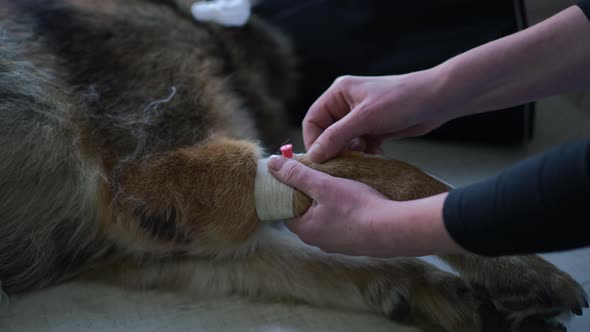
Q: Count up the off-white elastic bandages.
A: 1